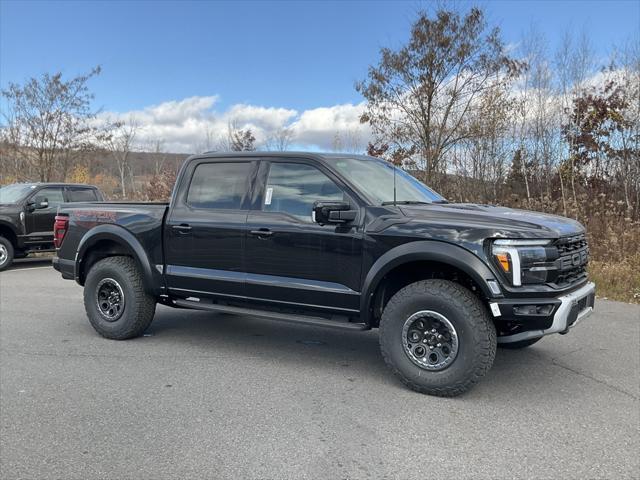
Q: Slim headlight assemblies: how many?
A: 1